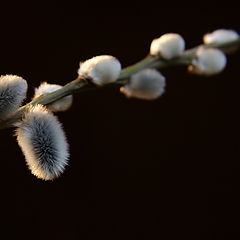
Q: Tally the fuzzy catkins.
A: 8